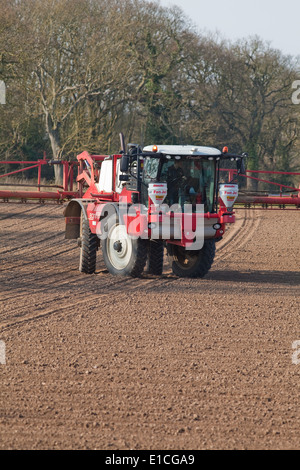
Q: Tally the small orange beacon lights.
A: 2